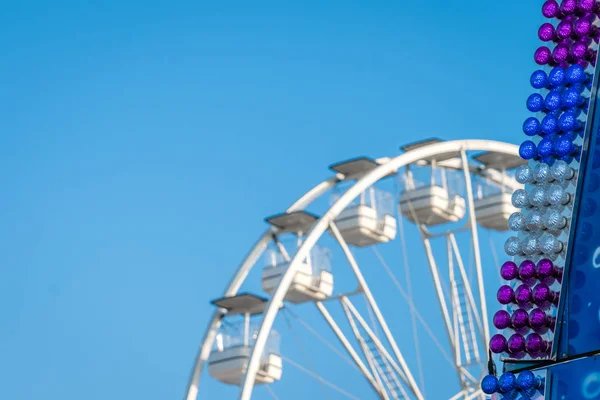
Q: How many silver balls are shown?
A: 12